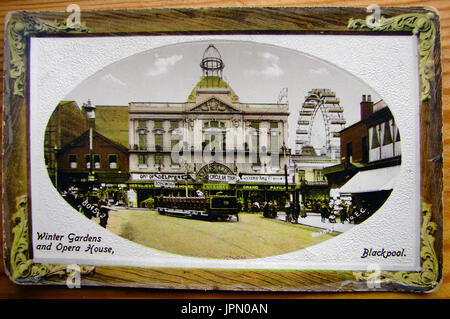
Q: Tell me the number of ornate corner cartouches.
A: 4